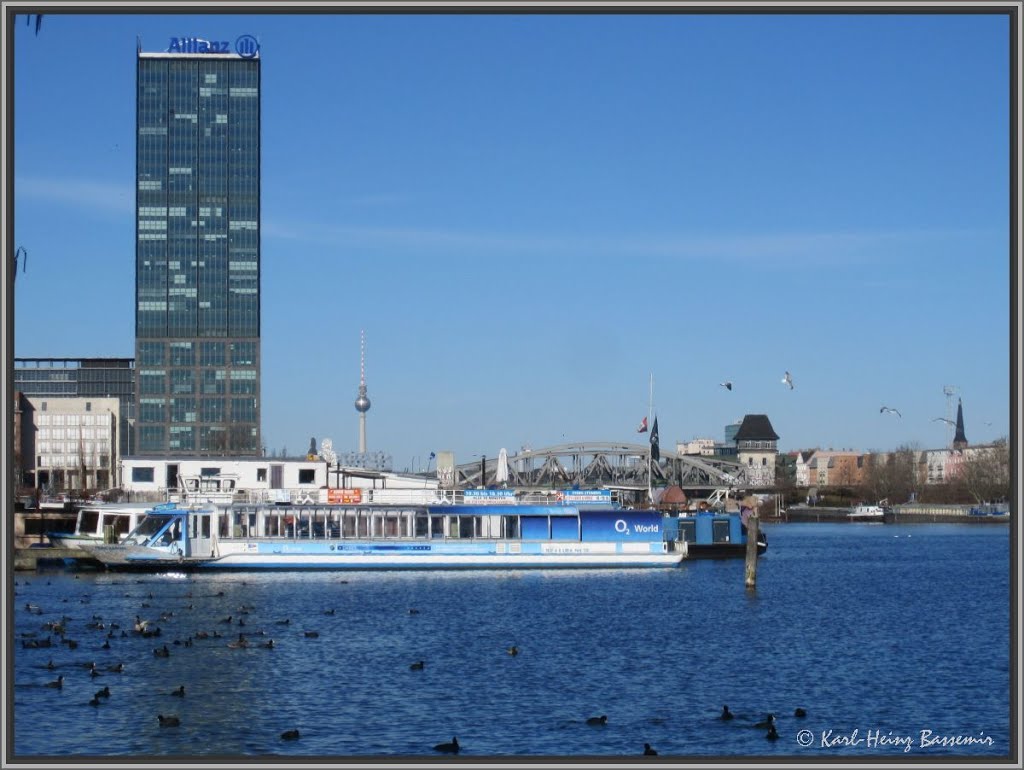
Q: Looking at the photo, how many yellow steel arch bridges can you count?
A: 0